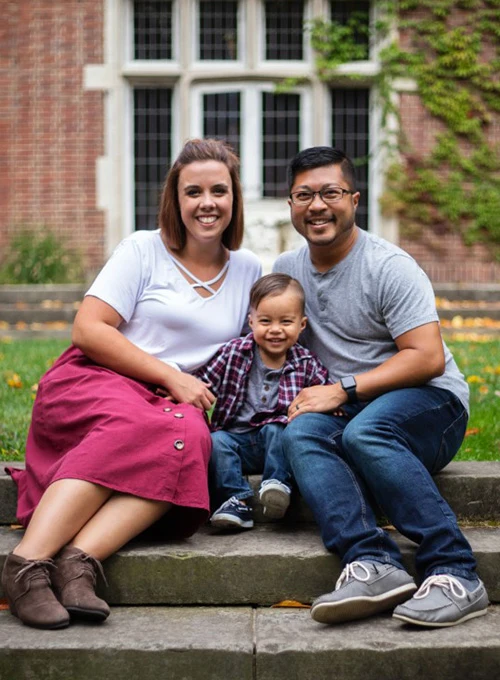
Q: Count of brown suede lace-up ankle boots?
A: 2